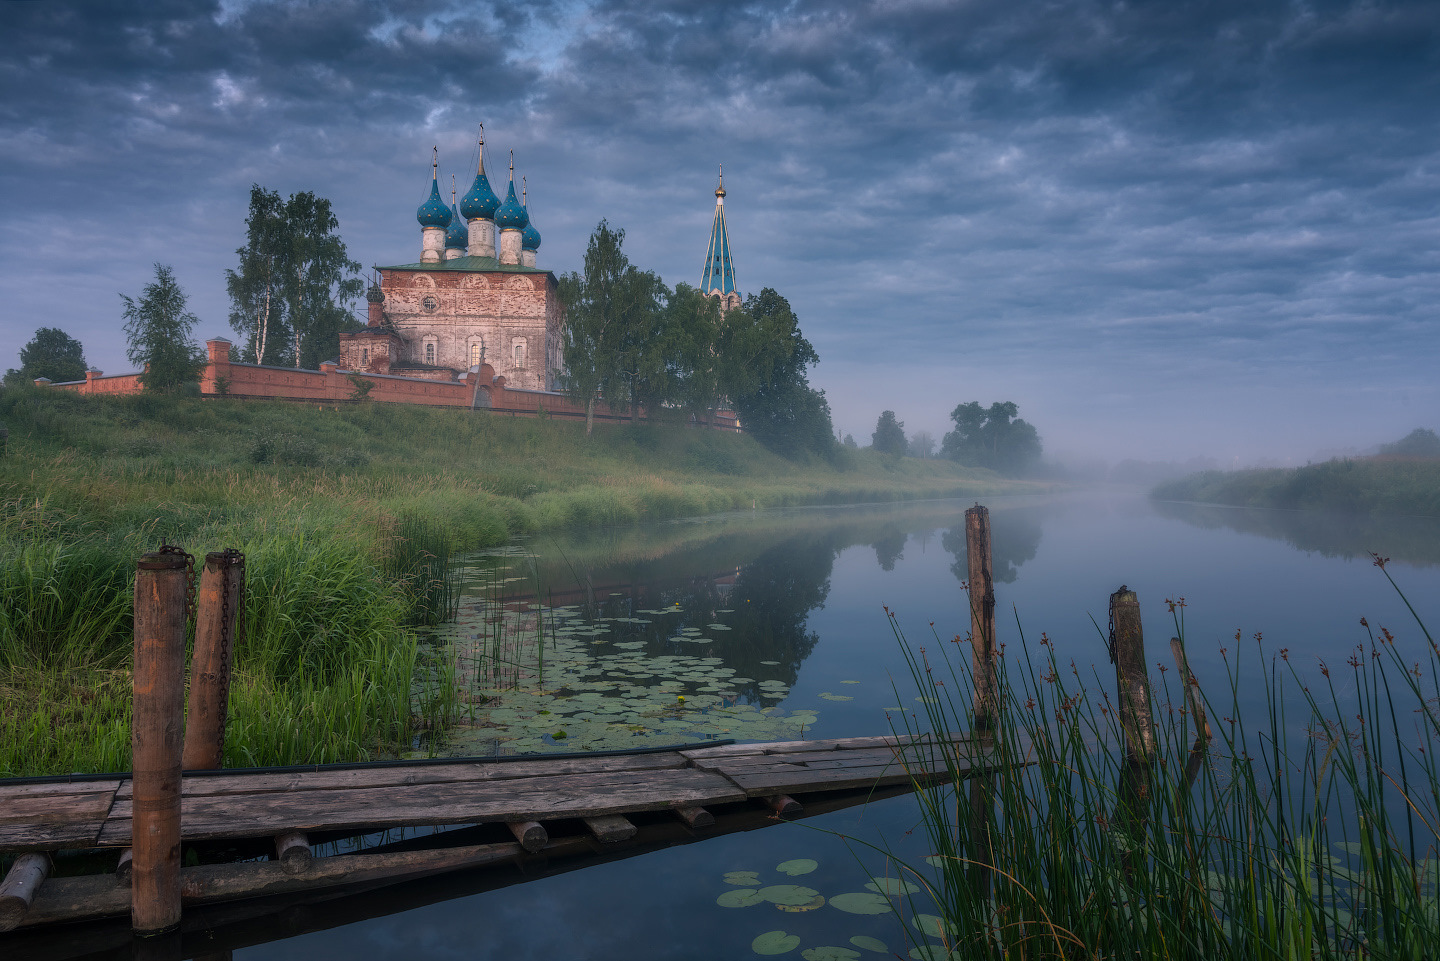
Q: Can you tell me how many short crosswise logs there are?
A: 7